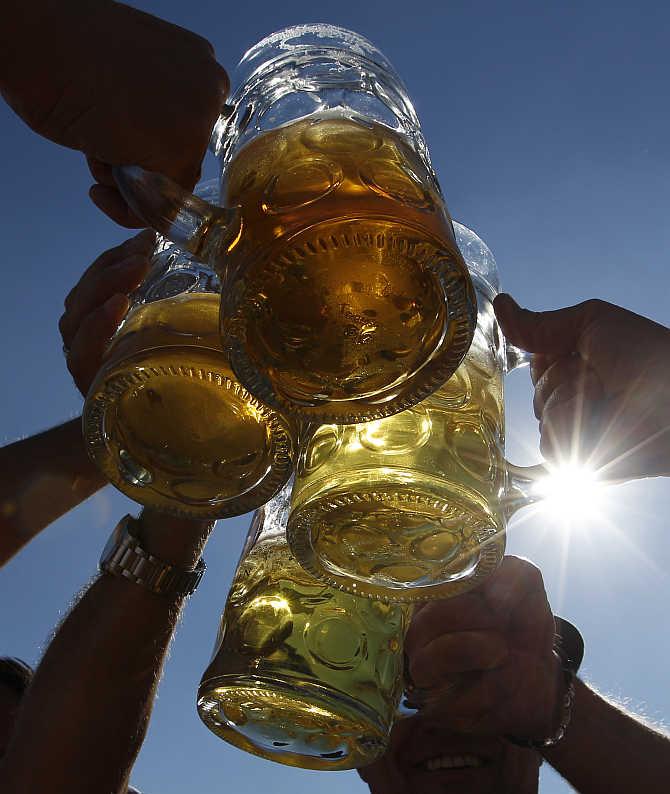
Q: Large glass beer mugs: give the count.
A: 4